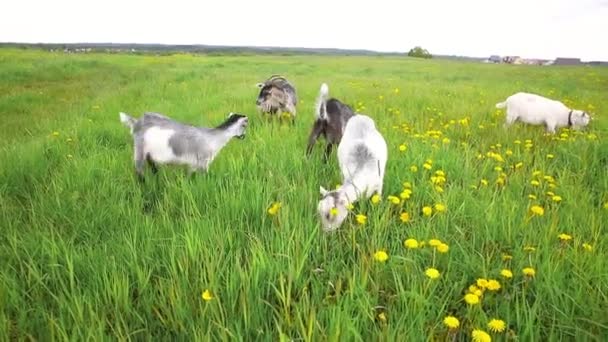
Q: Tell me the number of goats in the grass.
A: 5